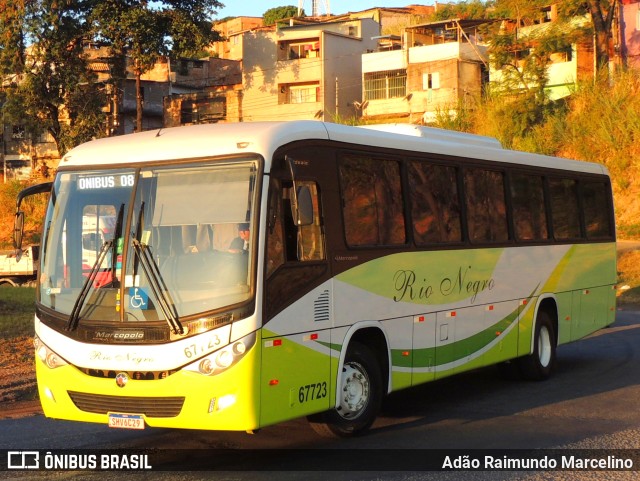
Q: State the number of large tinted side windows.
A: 6